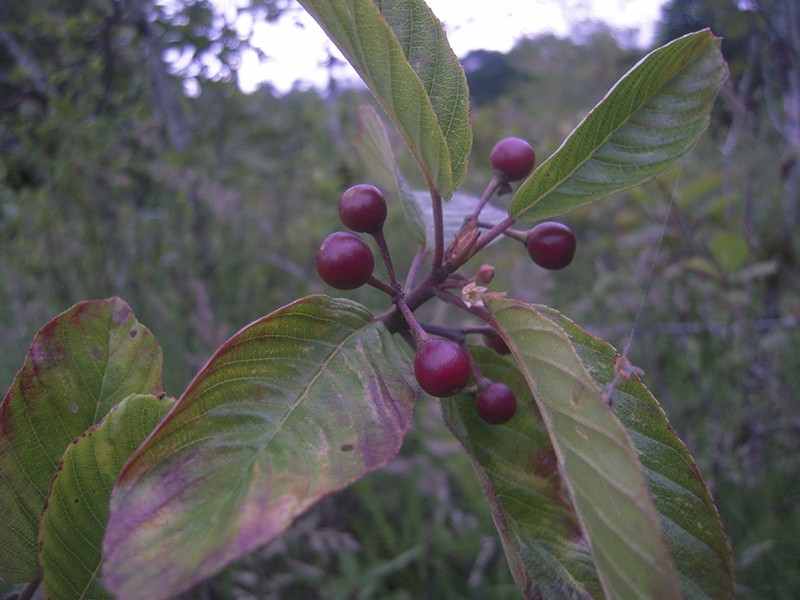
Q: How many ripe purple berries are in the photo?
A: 7